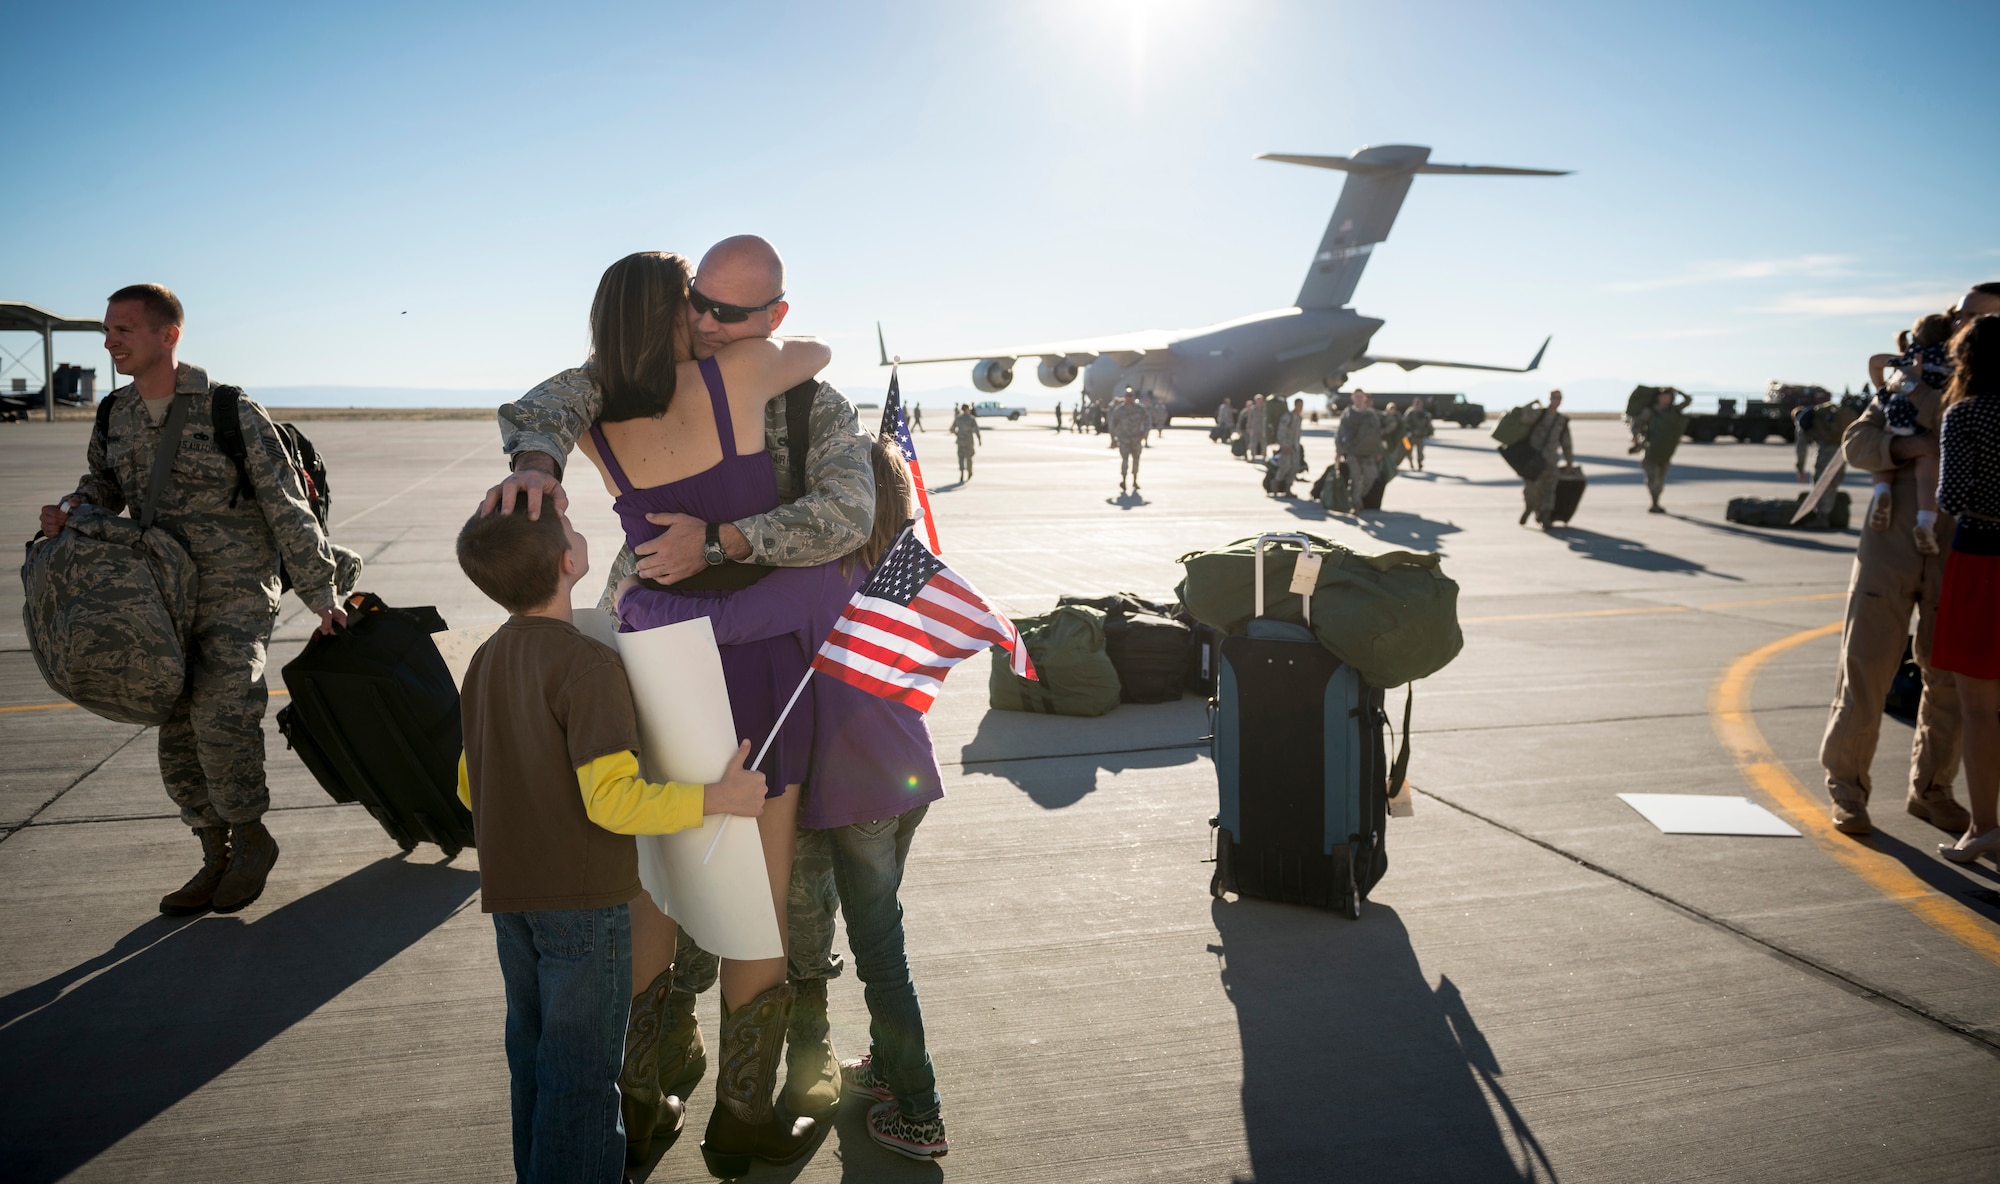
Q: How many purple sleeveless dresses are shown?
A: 1